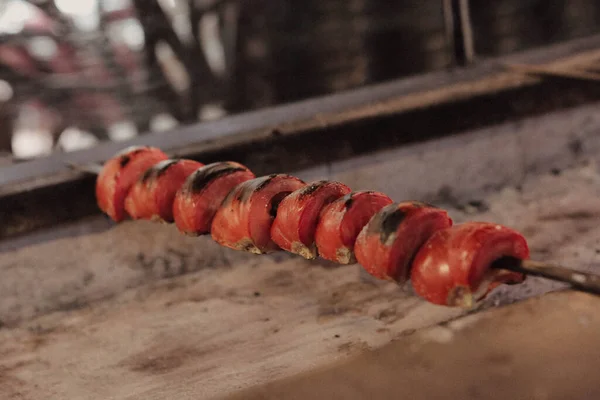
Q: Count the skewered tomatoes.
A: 8